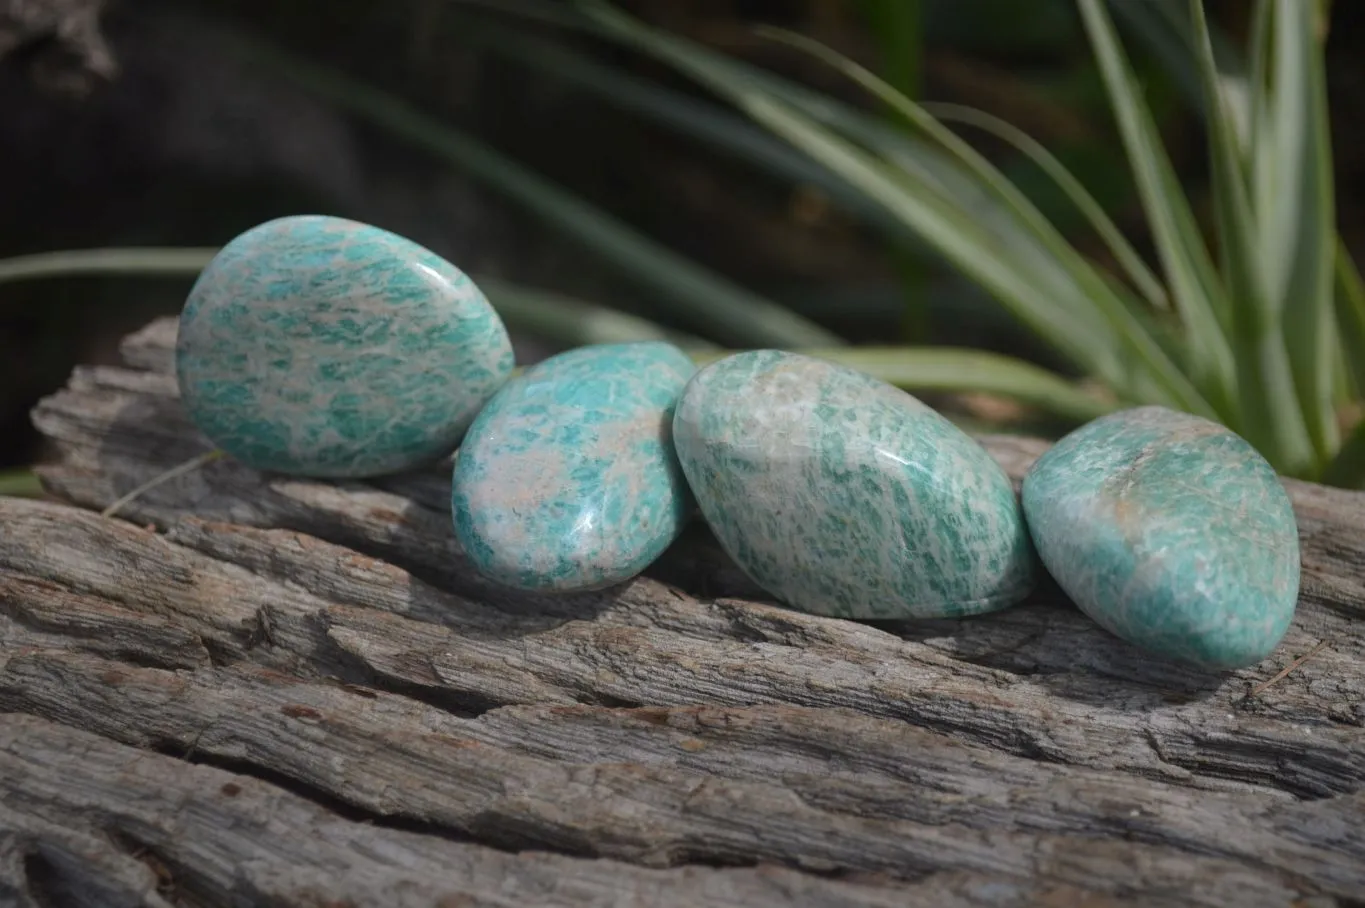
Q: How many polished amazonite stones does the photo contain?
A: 4